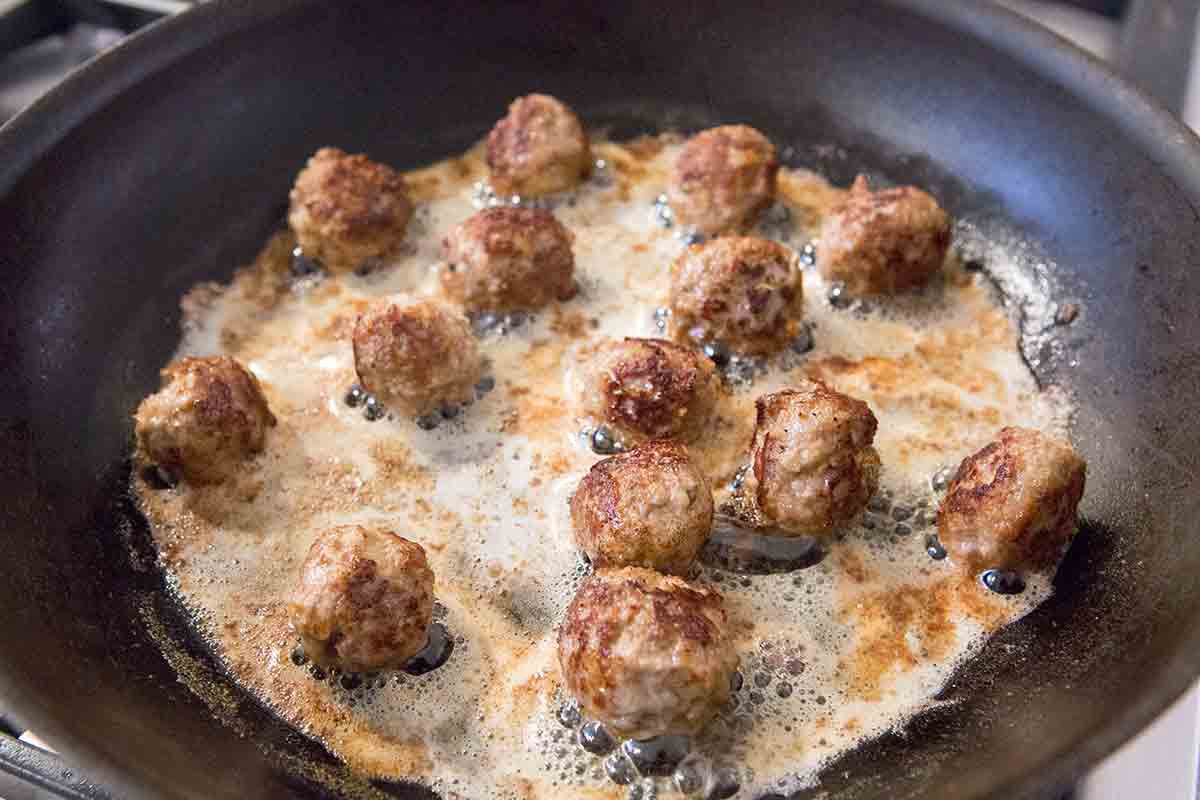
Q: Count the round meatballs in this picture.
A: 14